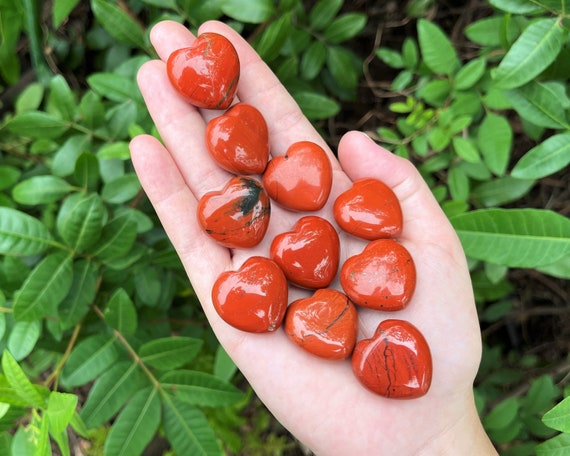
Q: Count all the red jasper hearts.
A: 10